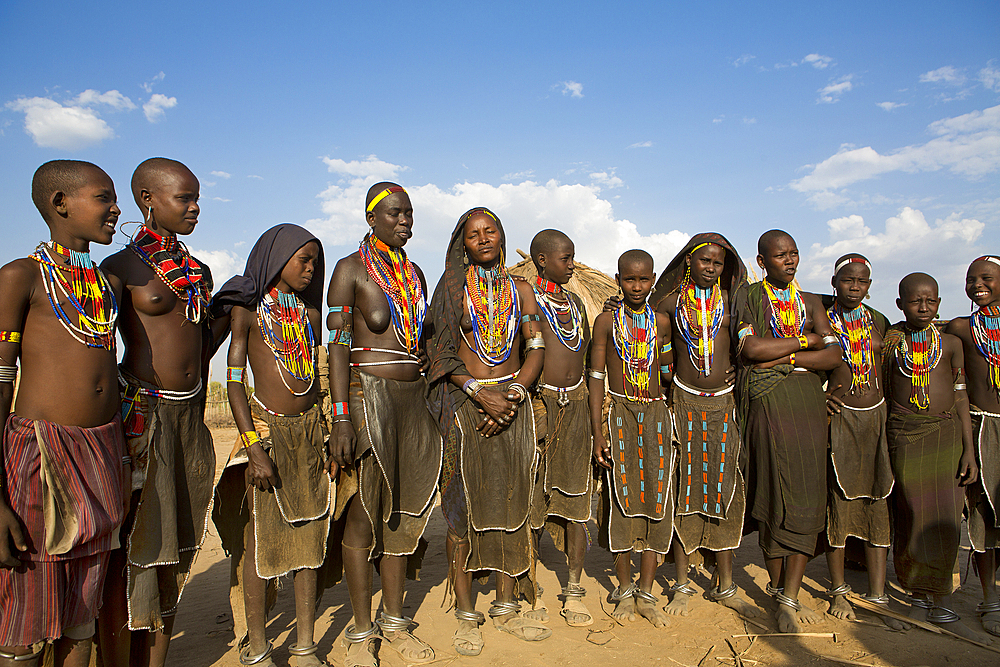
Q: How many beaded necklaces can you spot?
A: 12